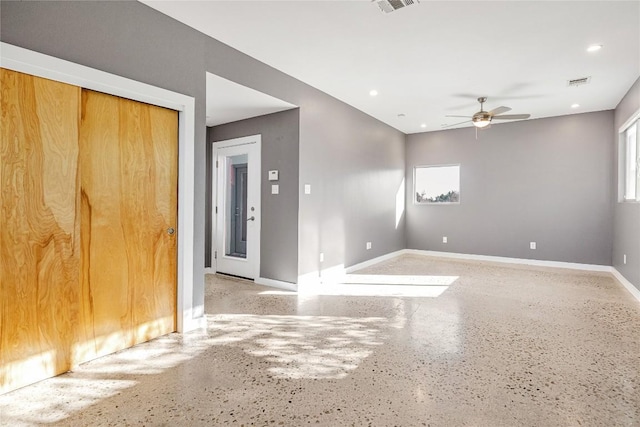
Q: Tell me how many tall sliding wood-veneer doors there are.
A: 2